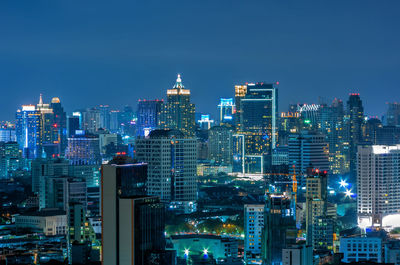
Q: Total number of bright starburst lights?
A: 4